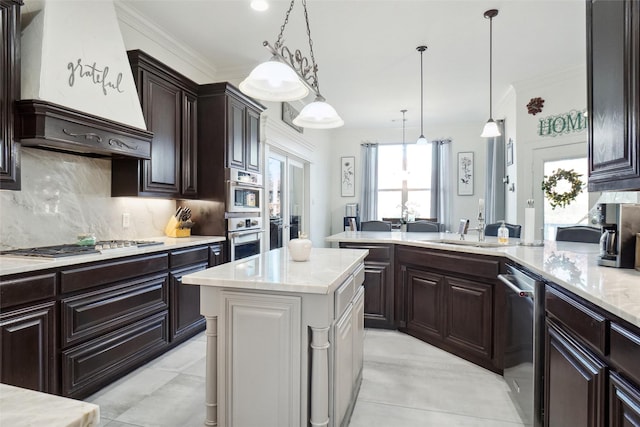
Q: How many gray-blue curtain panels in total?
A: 3